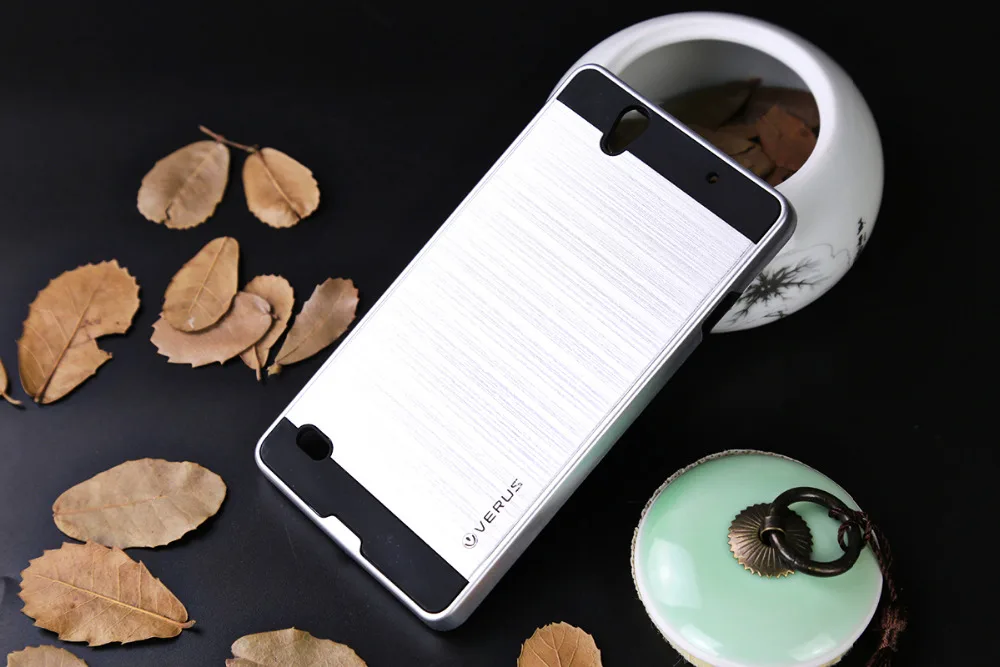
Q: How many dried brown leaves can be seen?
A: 13